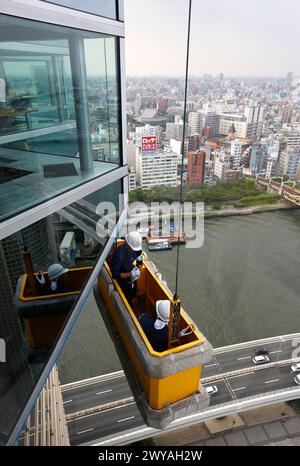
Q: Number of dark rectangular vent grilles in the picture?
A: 1